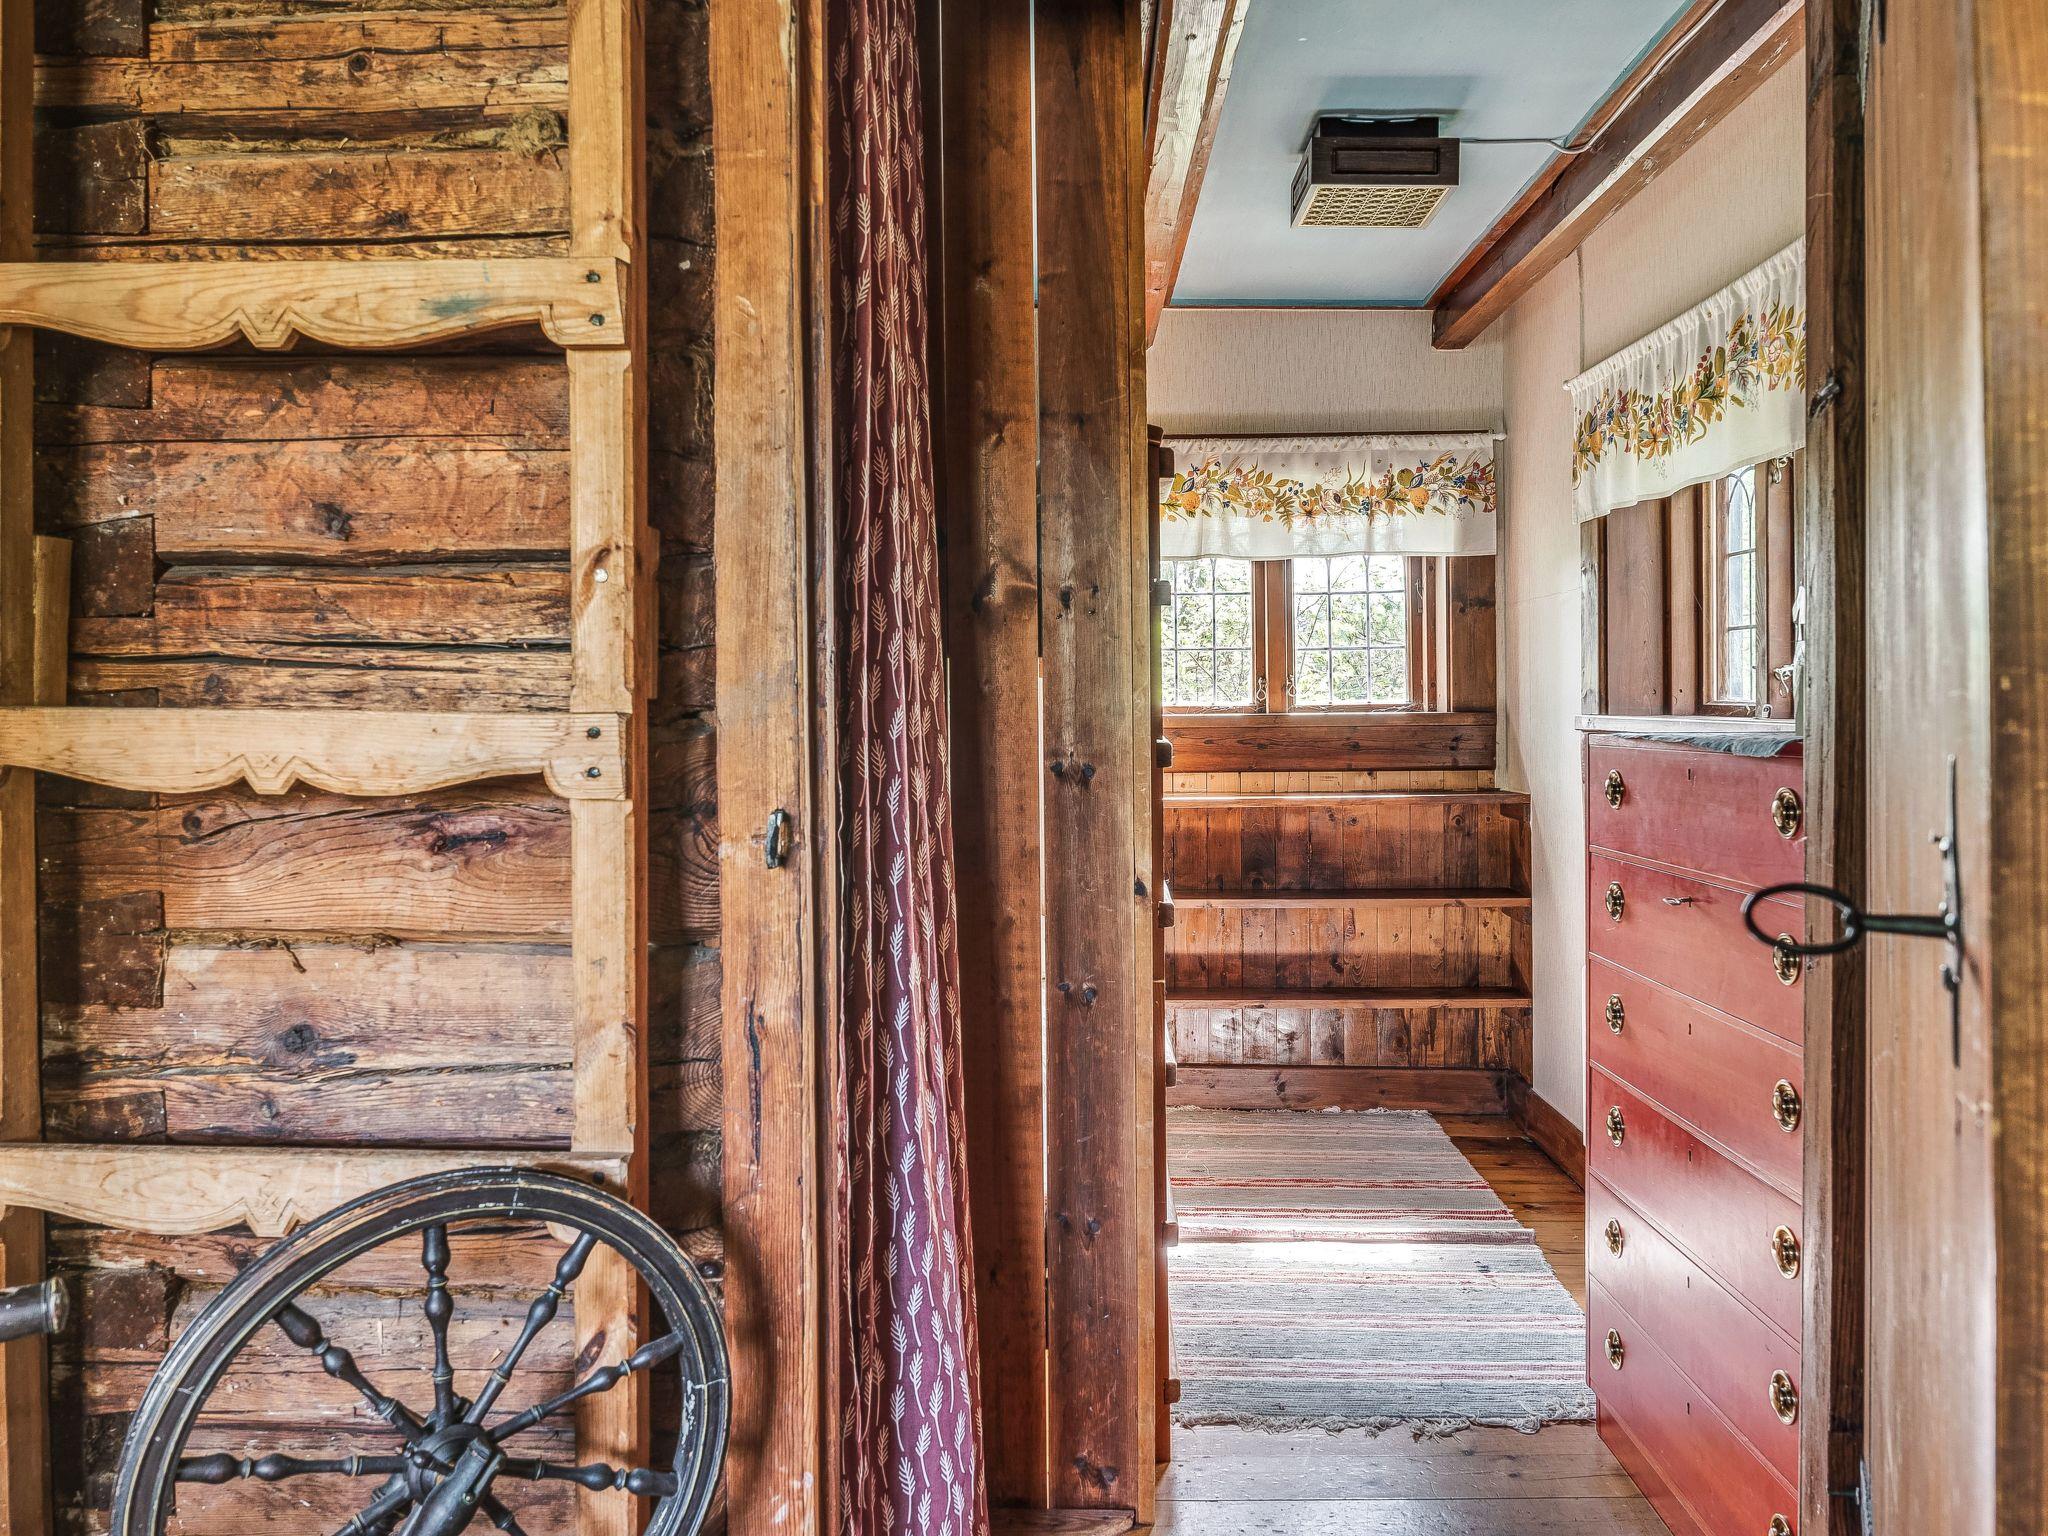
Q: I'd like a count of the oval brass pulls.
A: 12